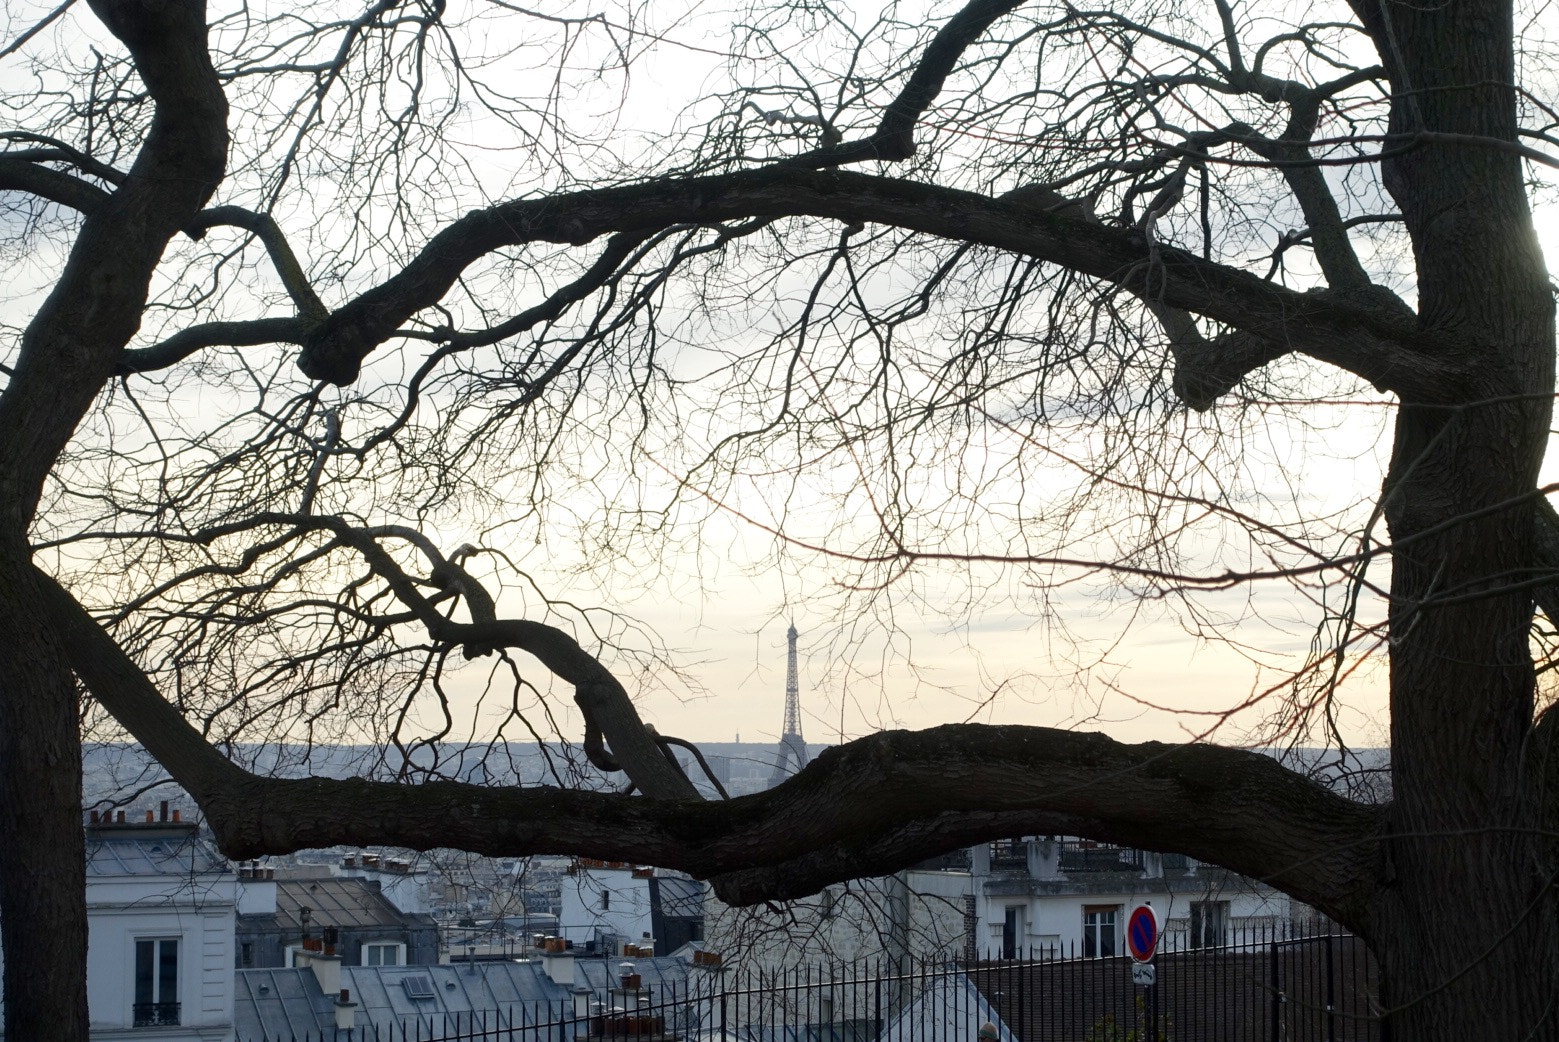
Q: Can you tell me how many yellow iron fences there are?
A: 0